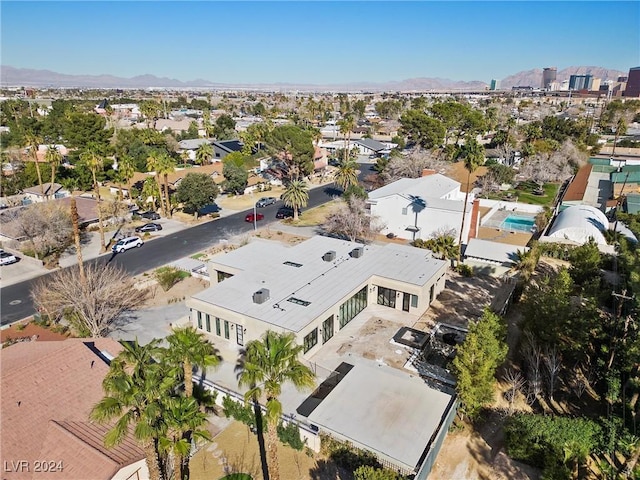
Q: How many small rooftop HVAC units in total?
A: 3